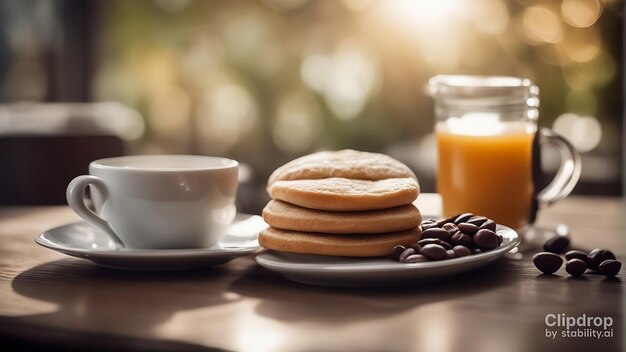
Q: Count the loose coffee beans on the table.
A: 6